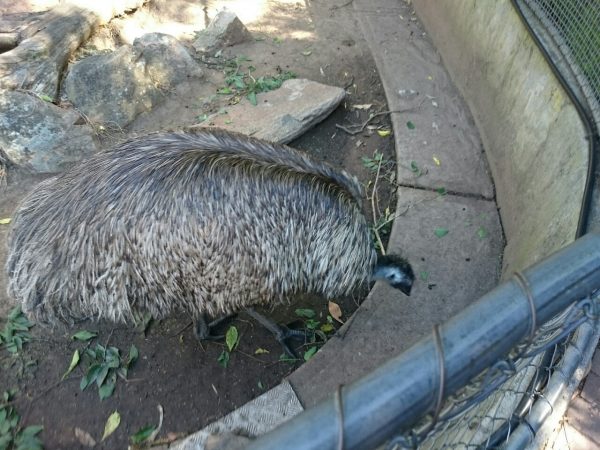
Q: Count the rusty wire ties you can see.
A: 3